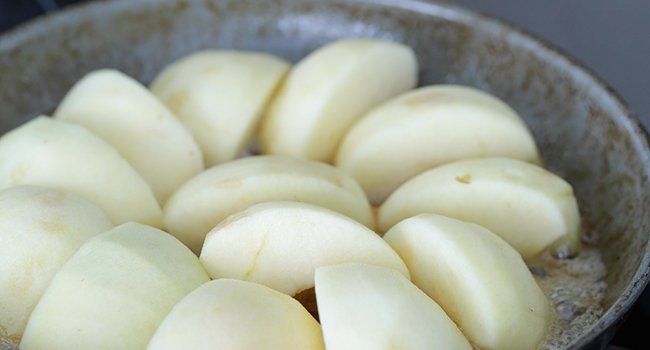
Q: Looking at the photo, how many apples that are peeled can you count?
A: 13